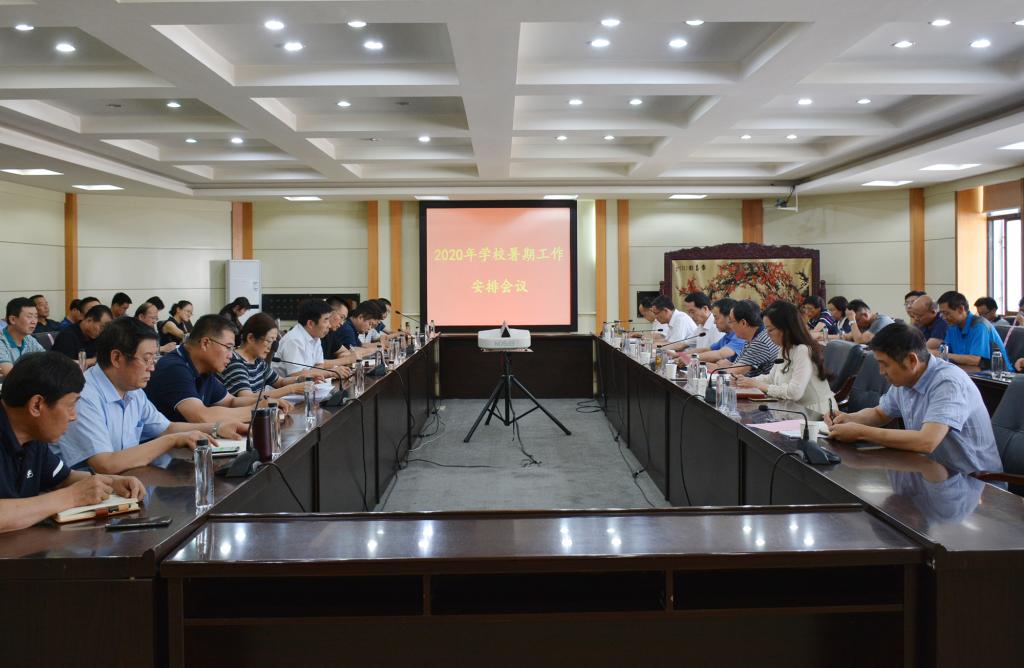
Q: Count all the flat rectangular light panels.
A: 9